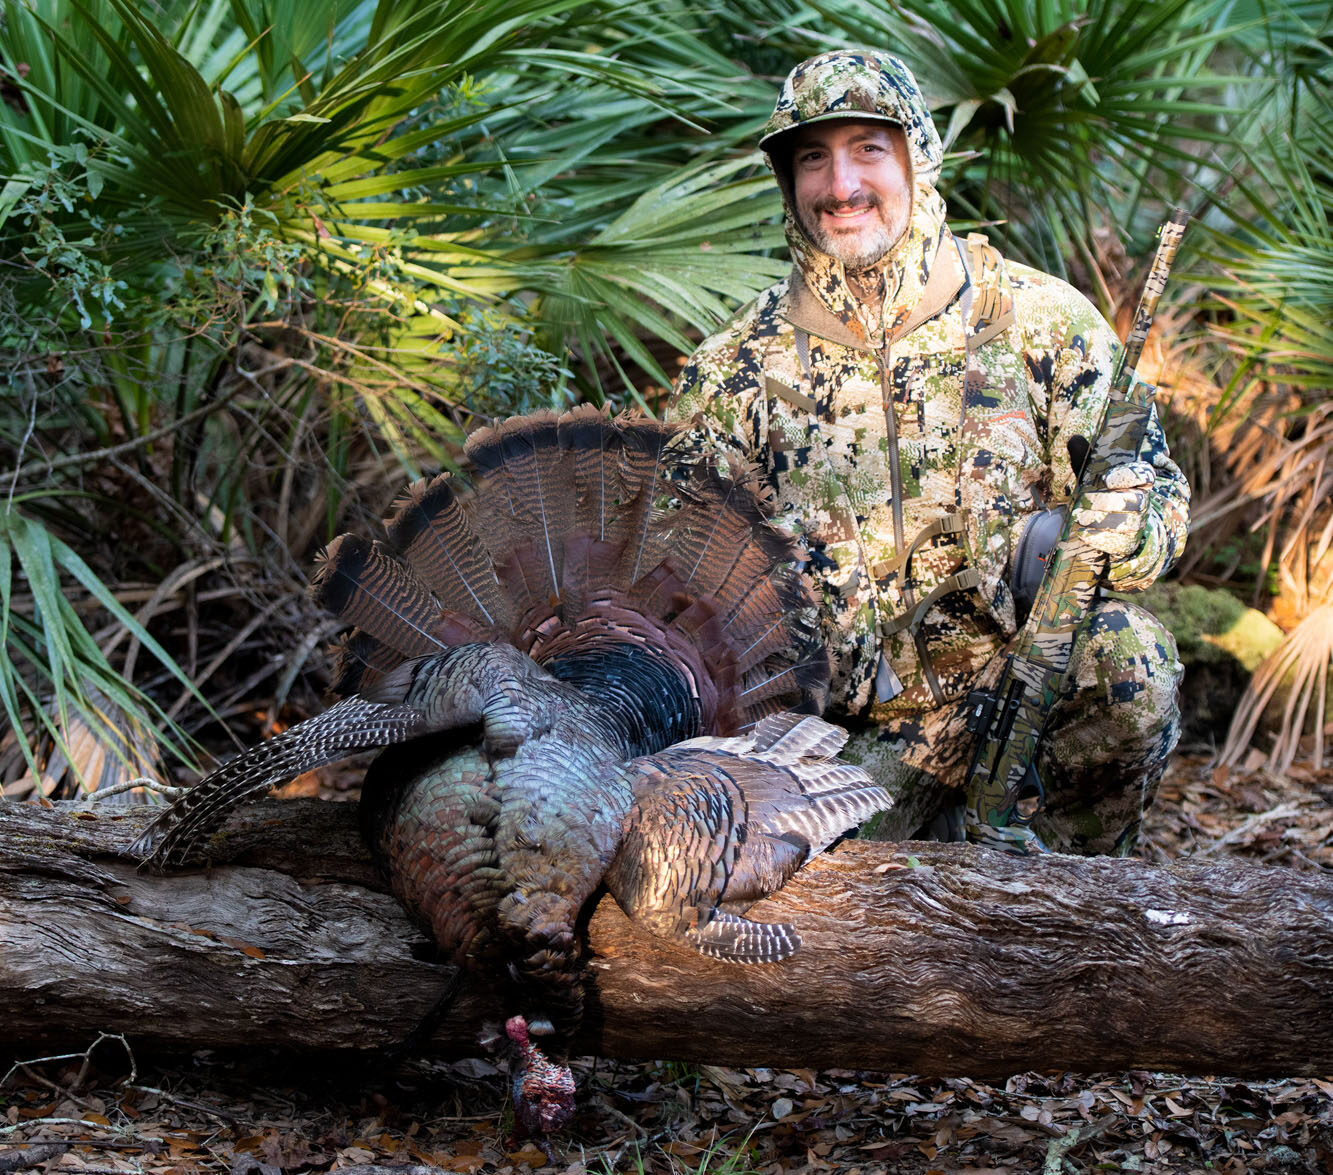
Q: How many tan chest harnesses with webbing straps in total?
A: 1